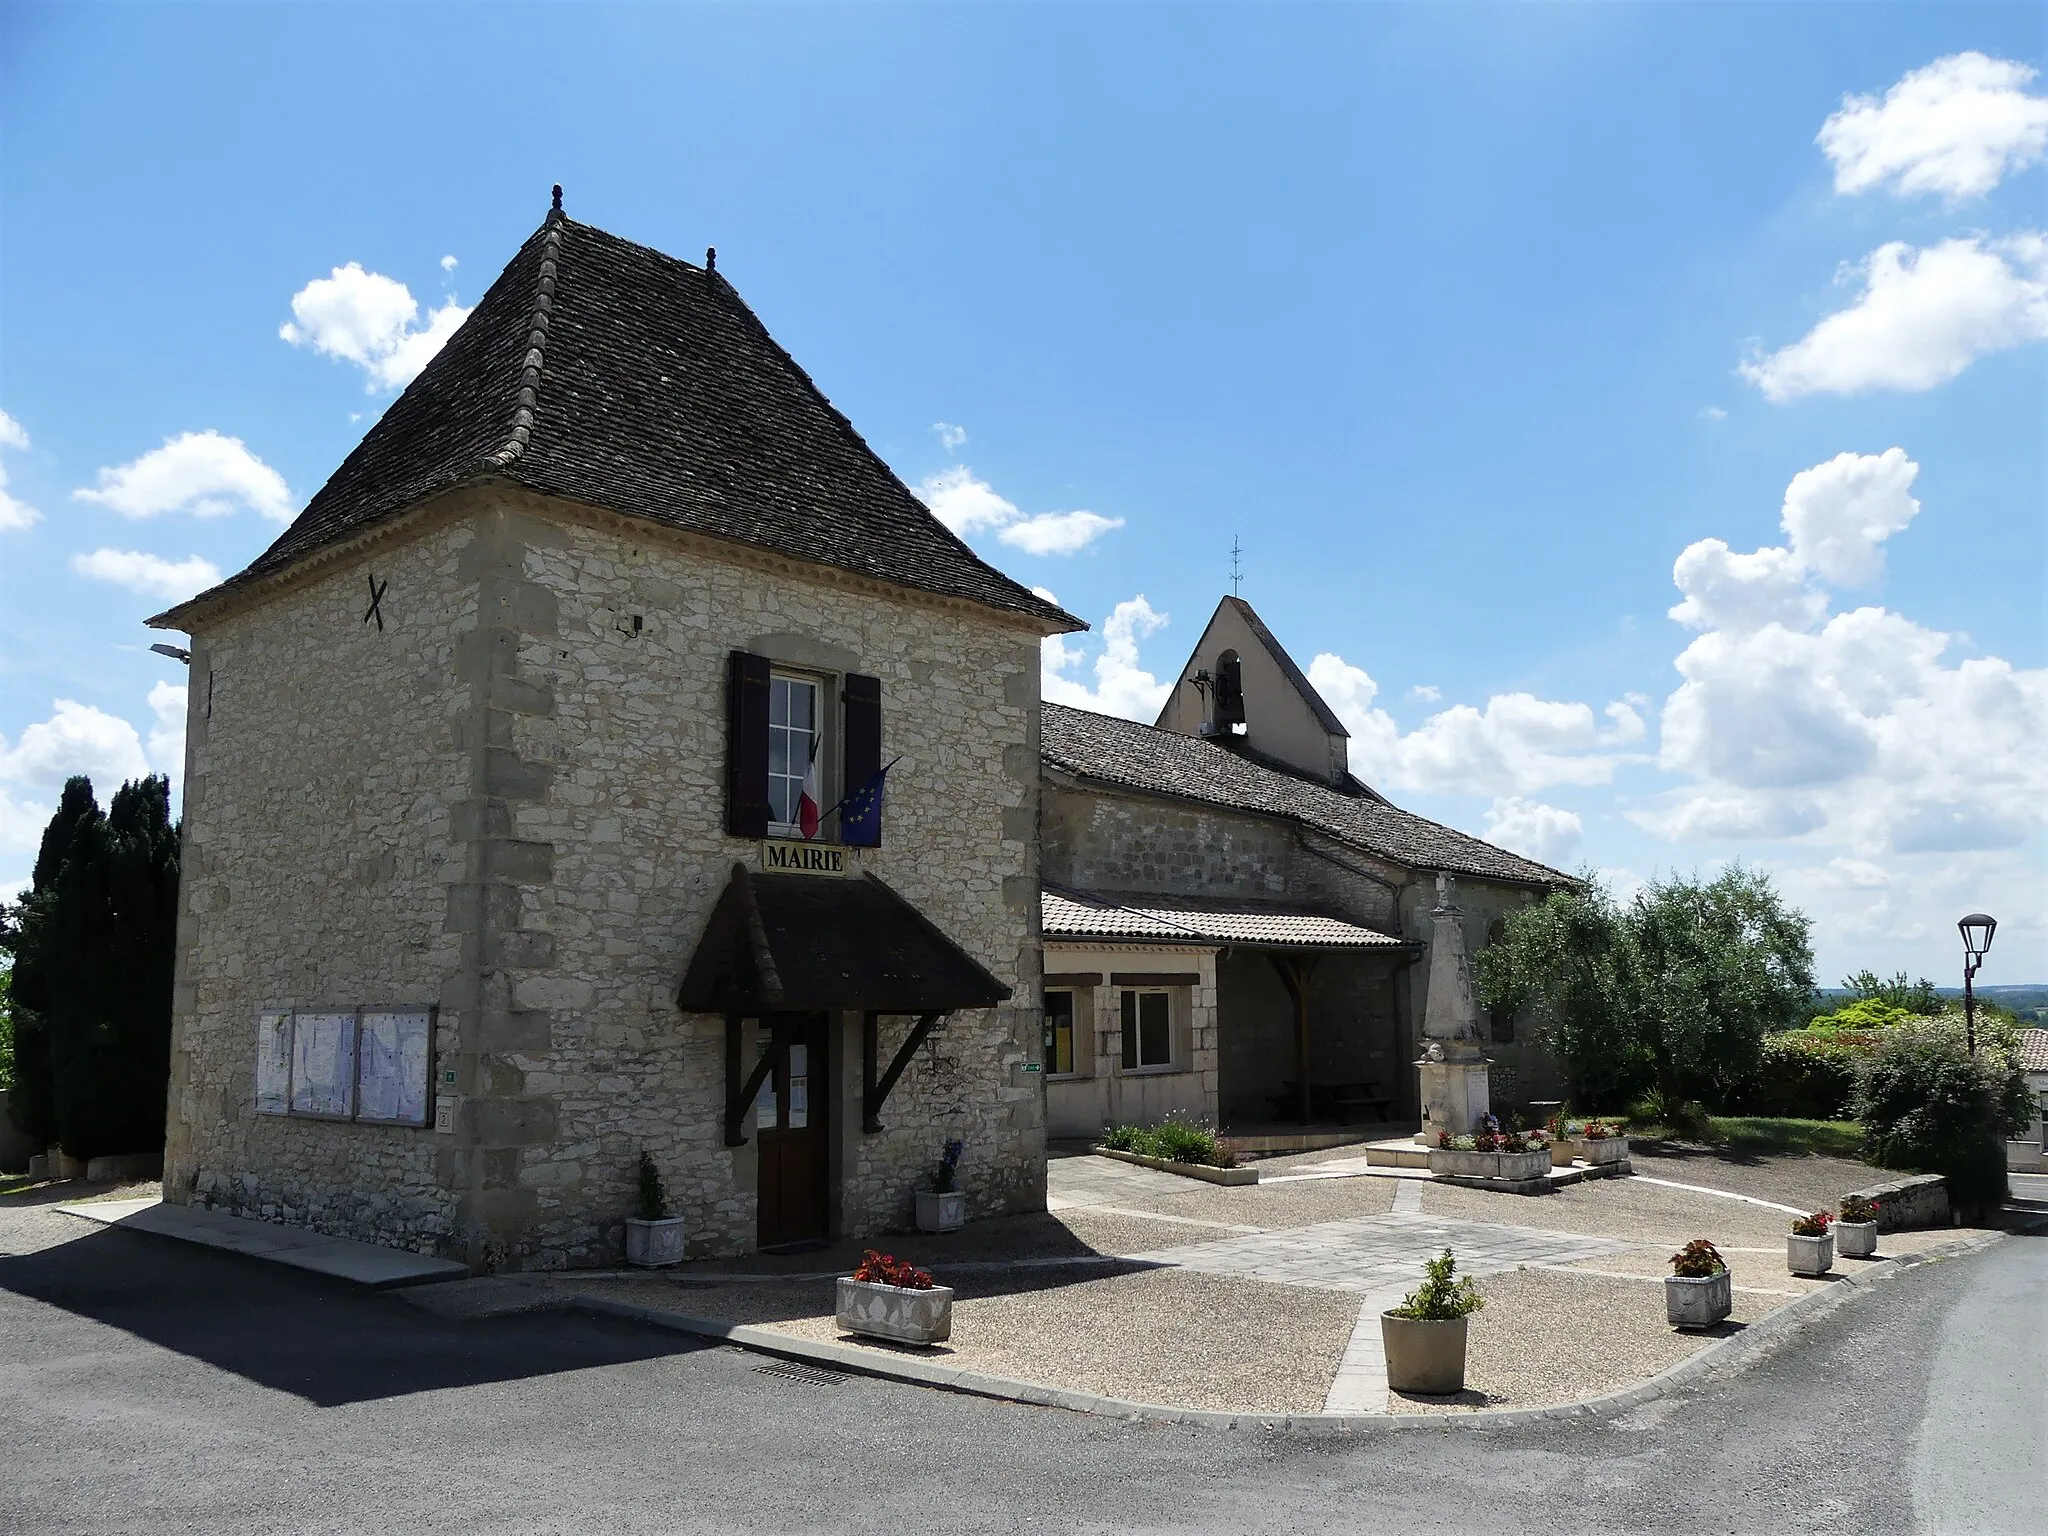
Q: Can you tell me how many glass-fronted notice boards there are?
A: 3